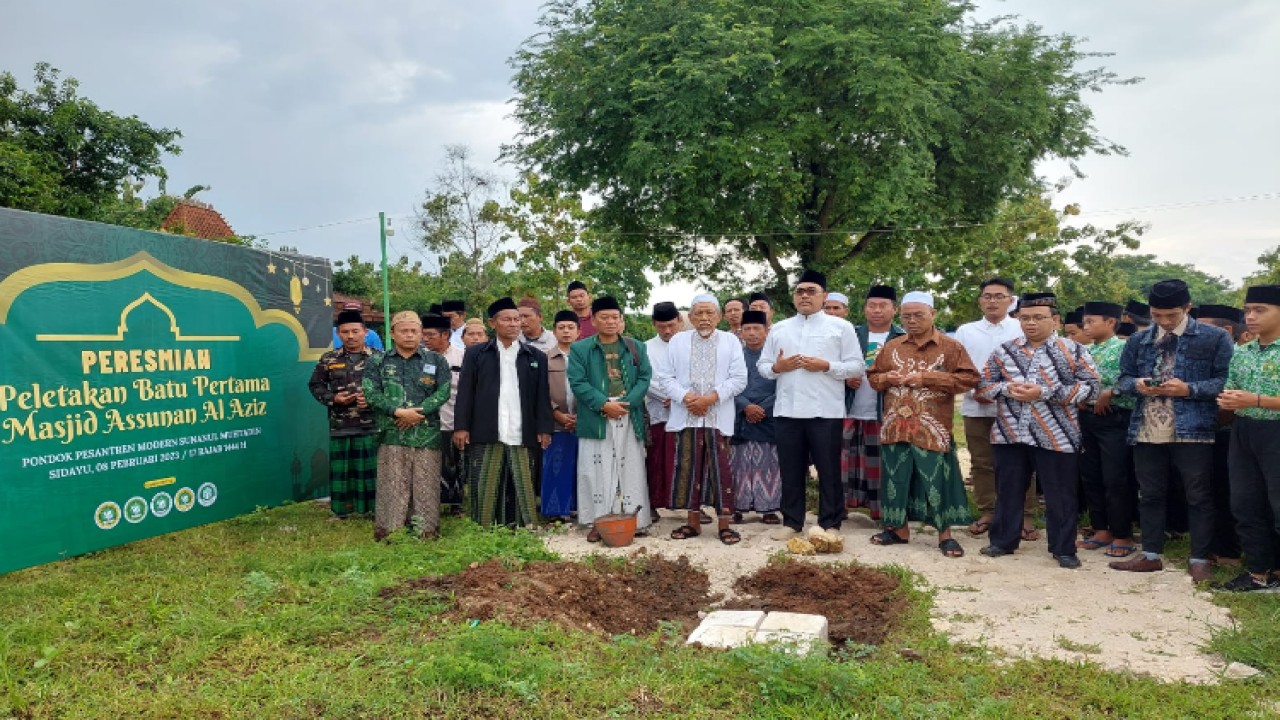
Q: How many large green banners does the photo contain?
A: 1